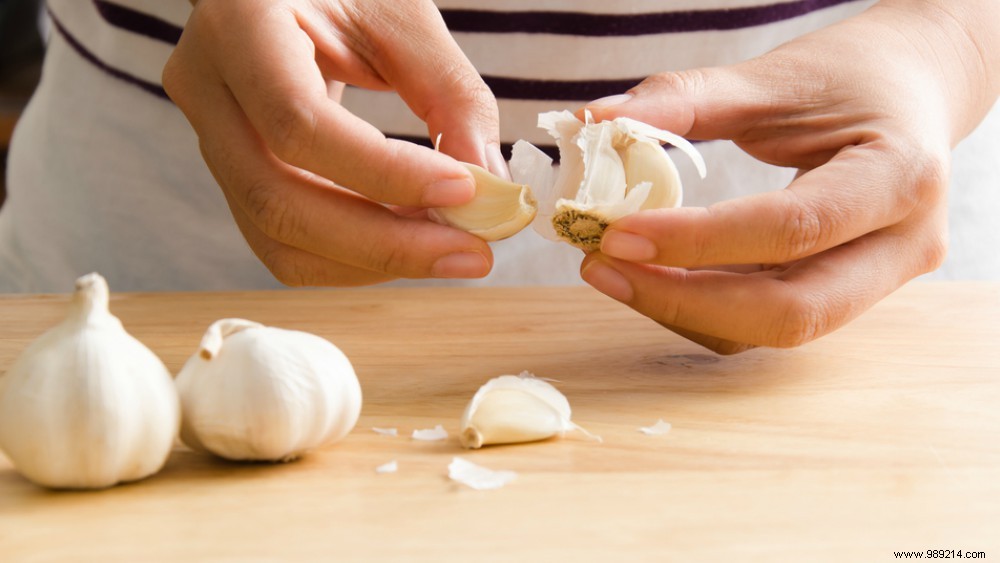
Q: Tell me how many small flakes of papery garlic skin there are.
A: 5